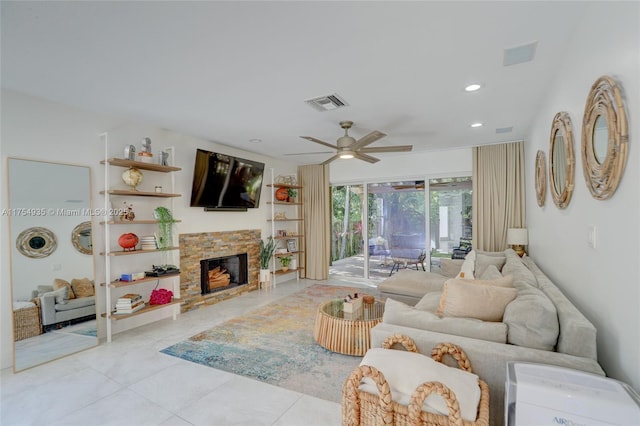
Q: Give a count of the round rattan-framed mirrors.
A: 3